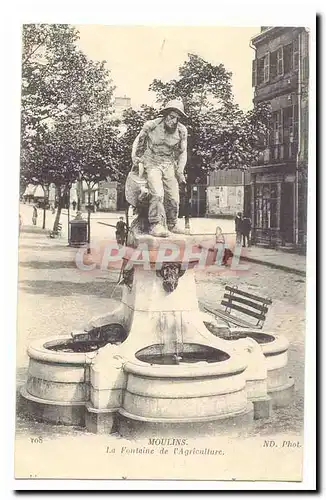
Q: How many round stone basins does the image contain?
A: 3